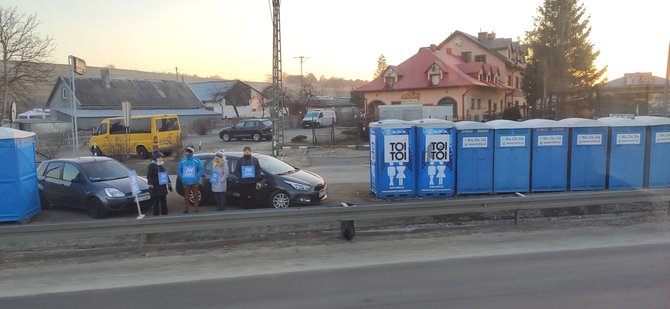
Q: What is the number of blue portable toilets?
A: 9